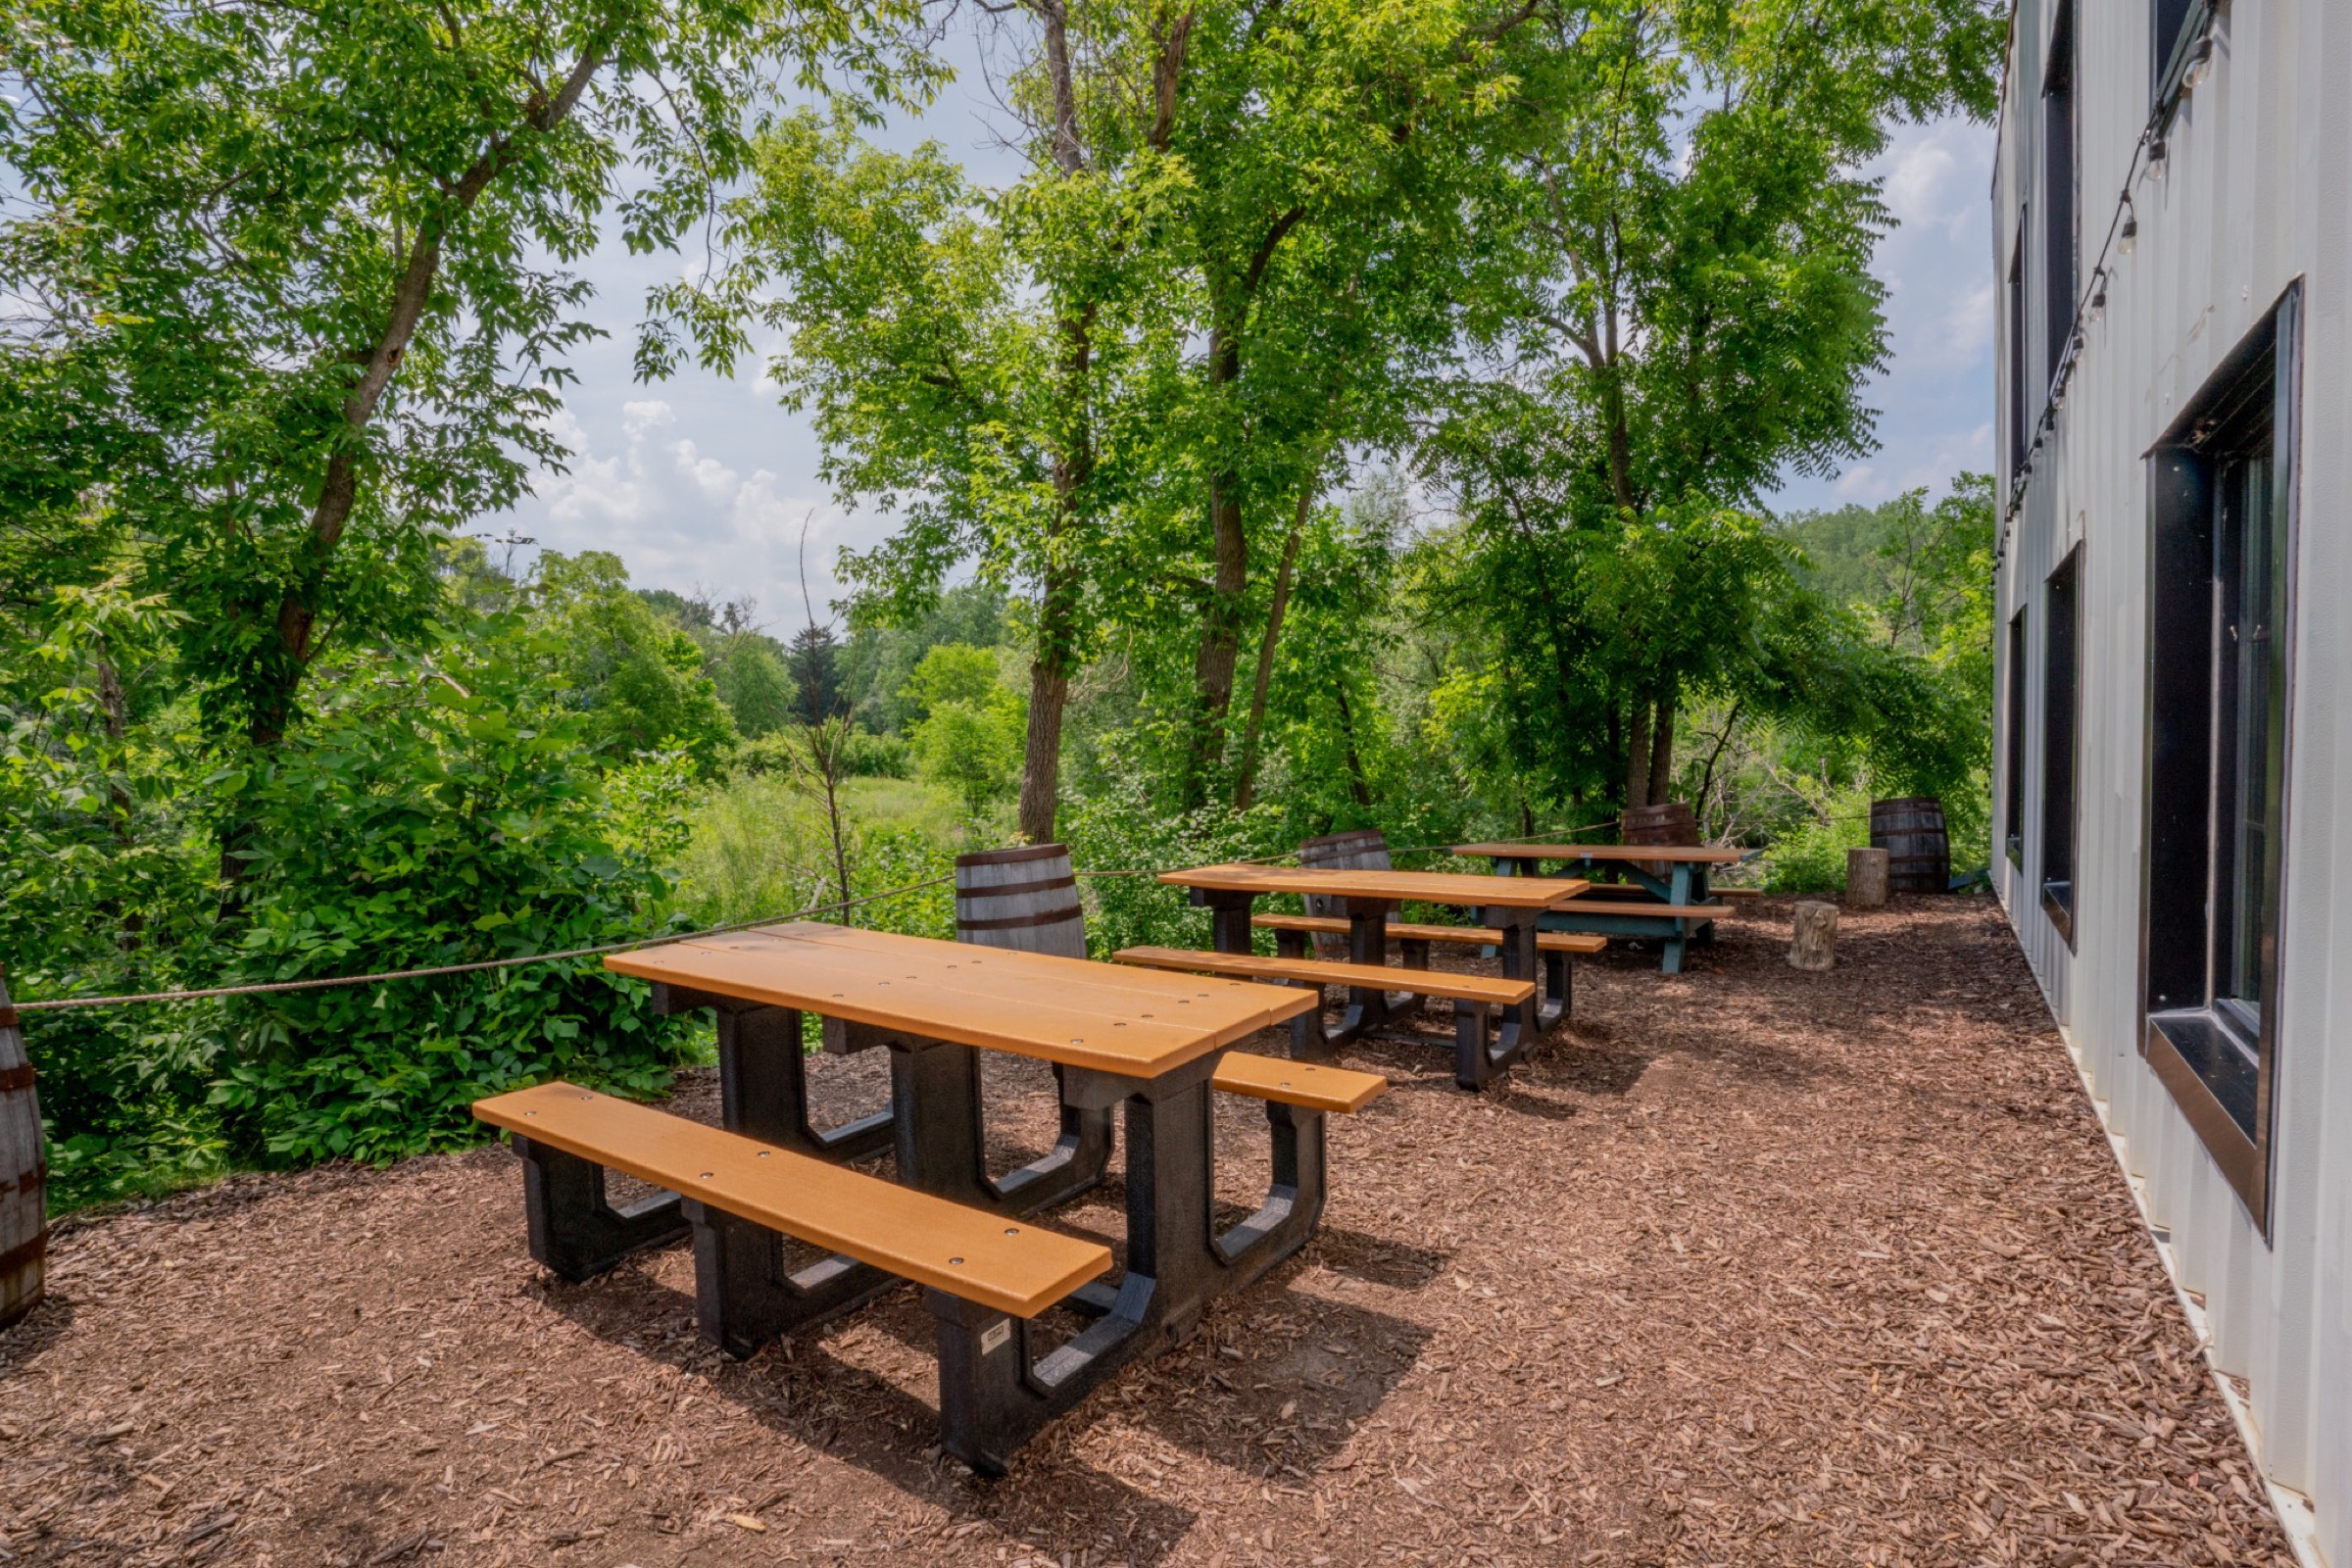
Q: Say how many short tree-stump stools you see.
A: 2